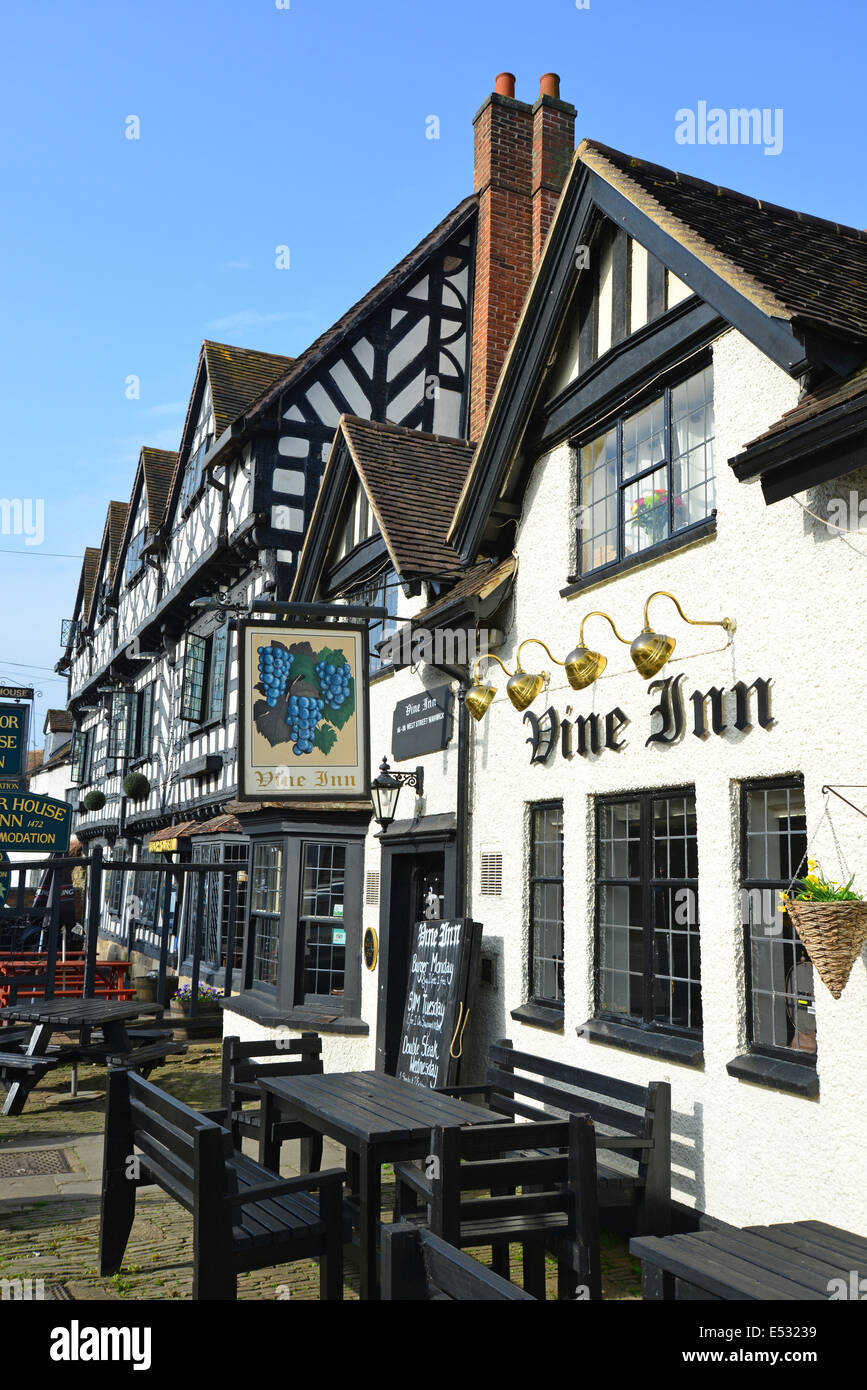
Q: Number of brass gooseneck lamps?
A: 4